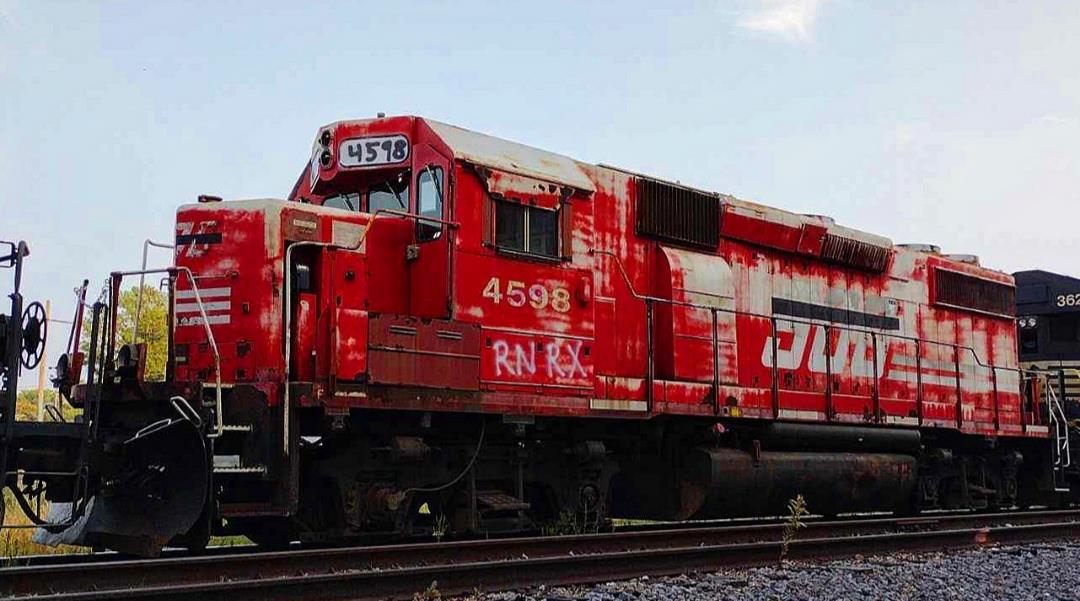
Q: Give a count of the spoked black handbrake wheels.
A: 1